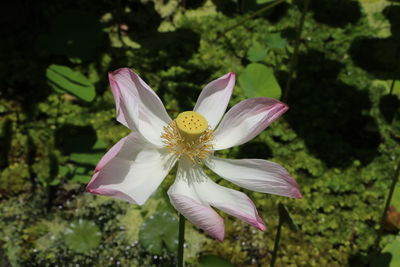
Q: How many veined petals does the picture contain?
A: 7